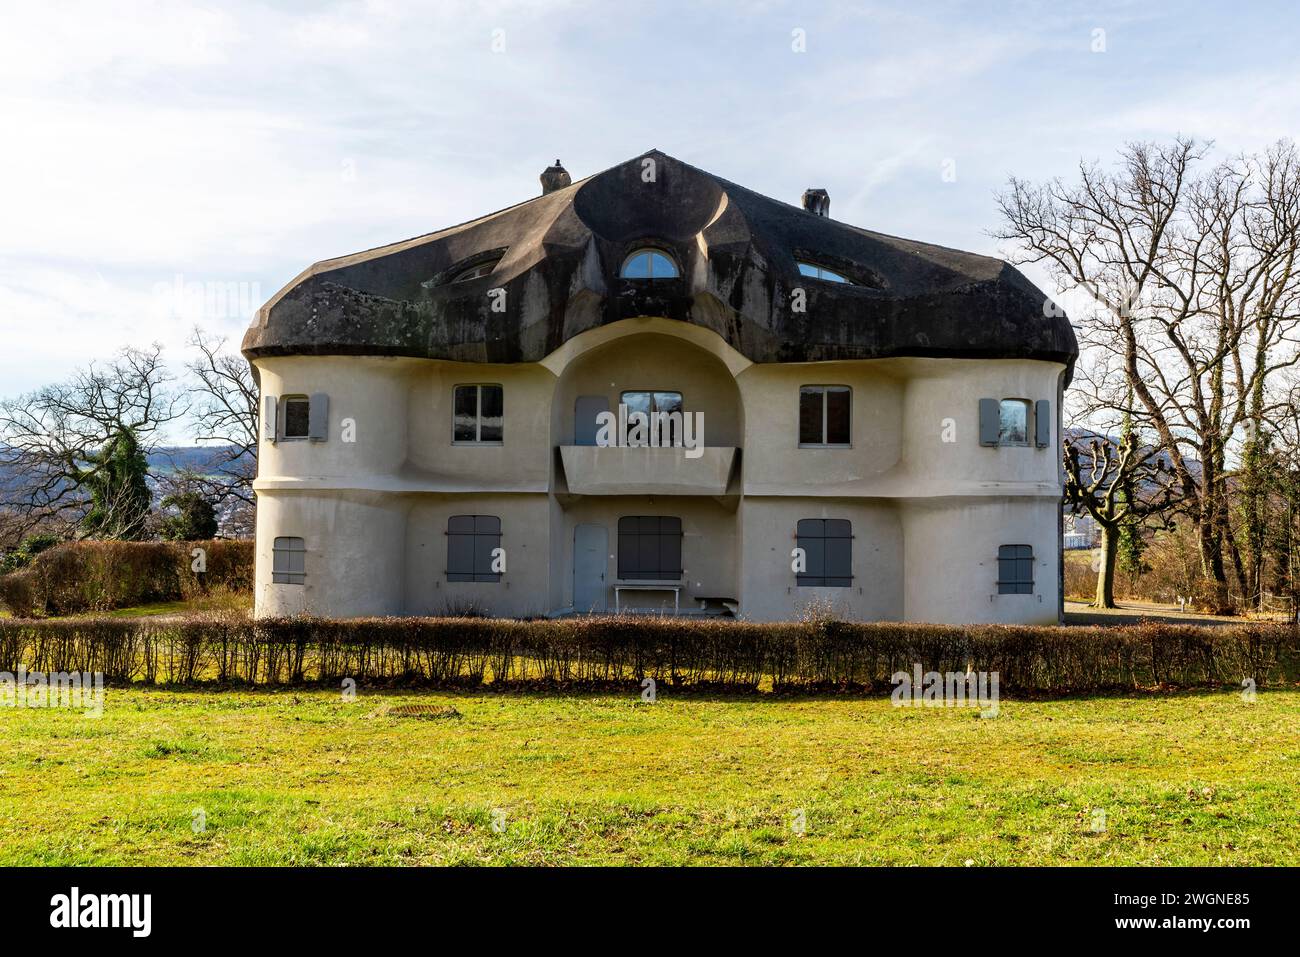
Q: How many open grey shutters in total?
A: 4